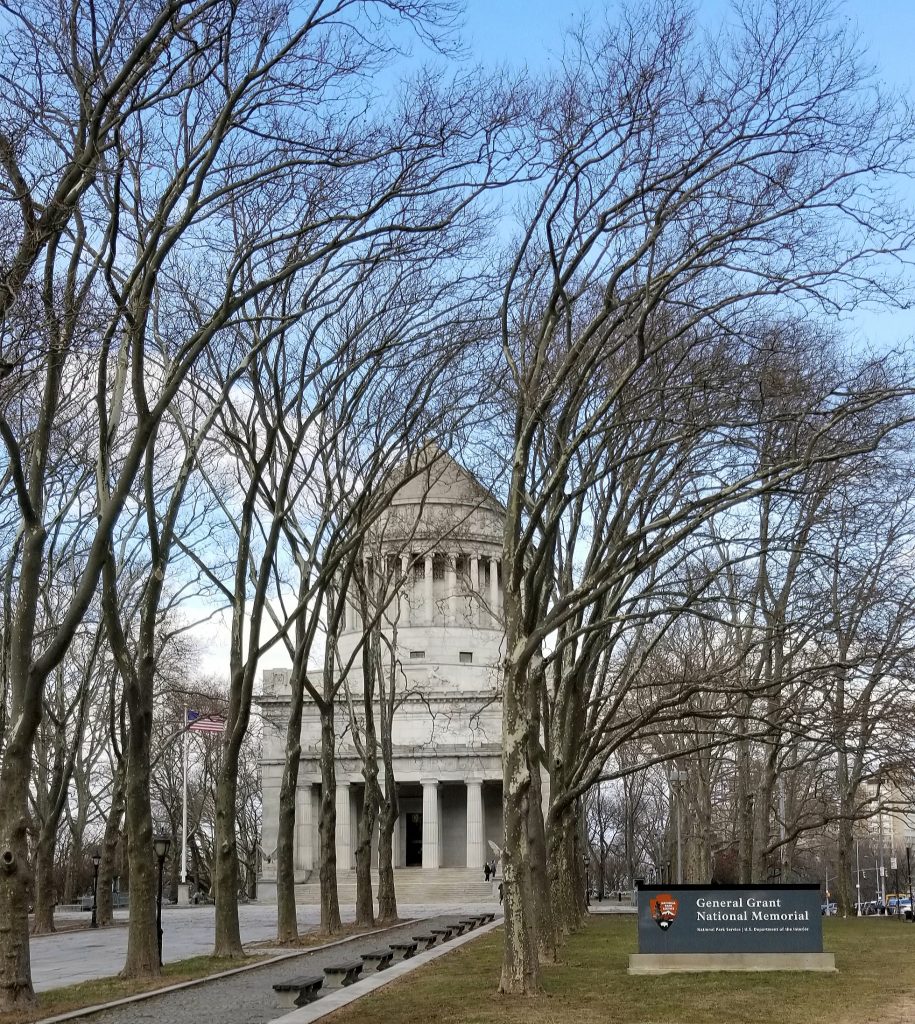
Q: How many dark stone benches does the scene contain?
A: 10